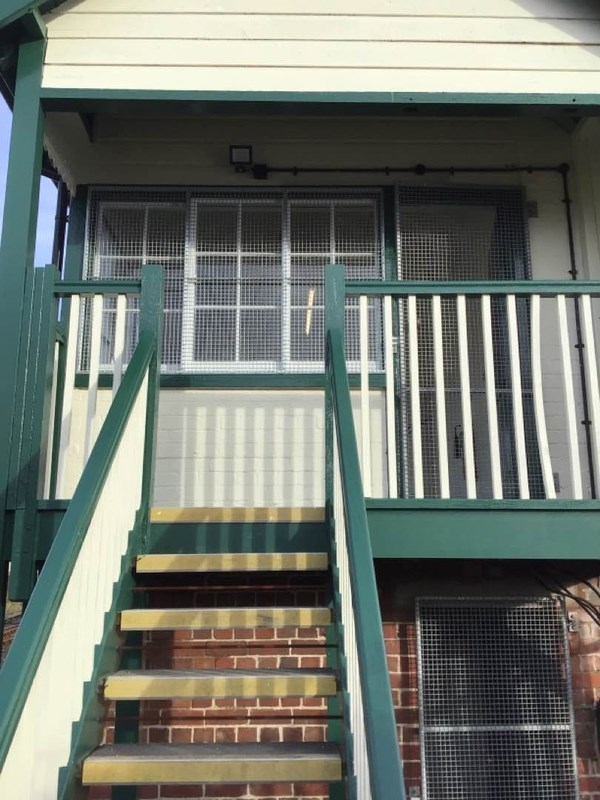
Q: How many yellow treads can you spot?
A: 5